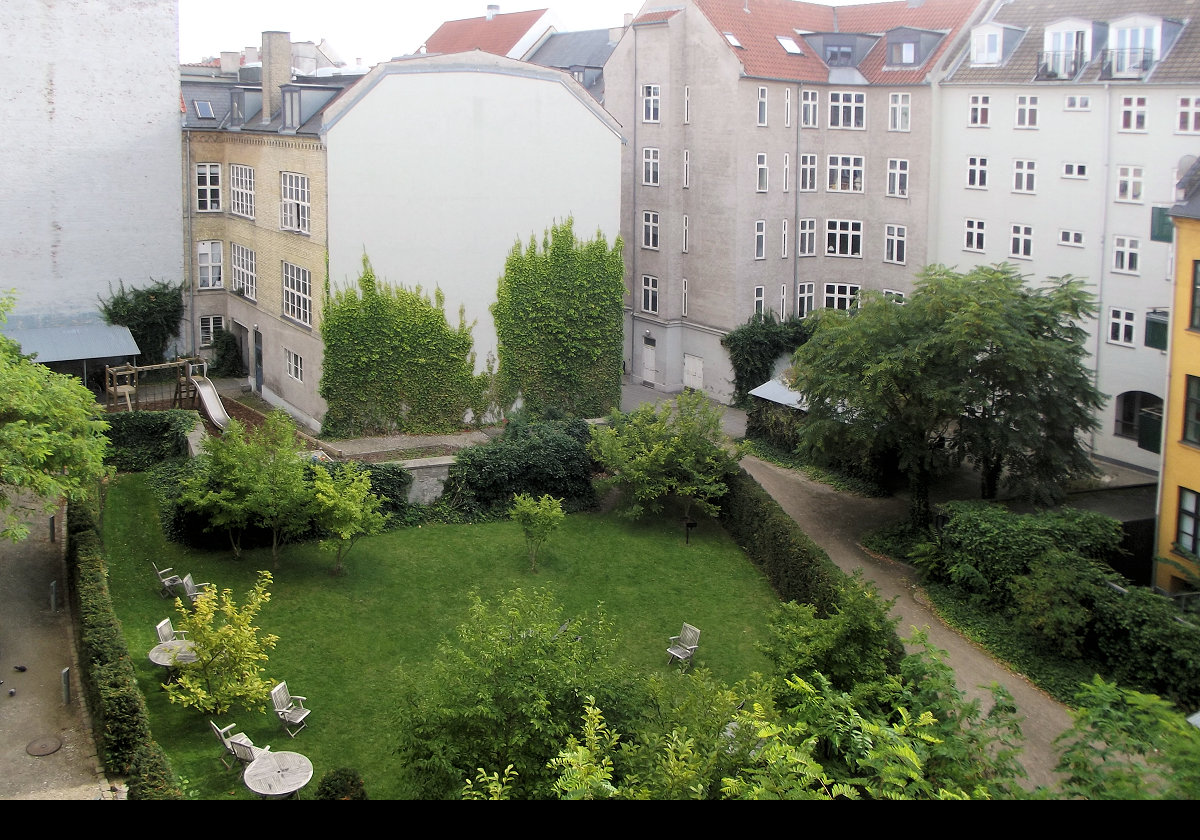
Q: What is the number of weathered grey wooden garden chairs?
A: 7